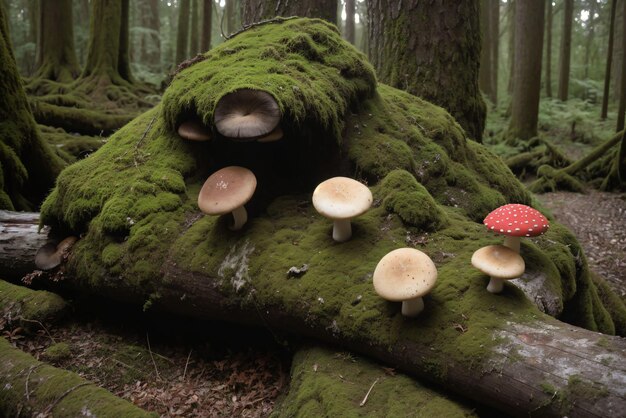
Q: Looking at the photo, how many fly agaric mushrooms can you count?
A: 1